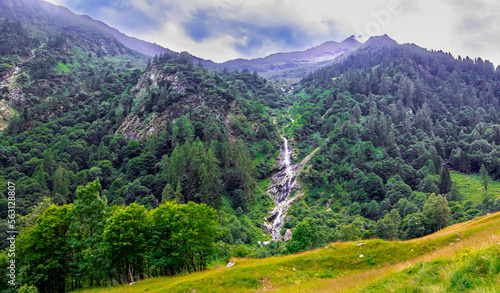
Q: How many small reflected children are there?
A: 0